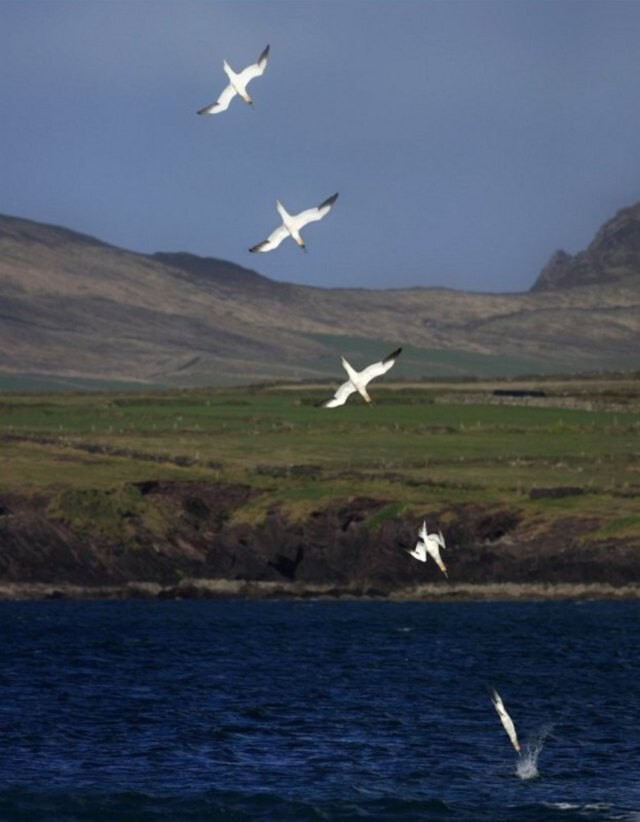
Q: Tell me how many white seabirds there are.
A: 5